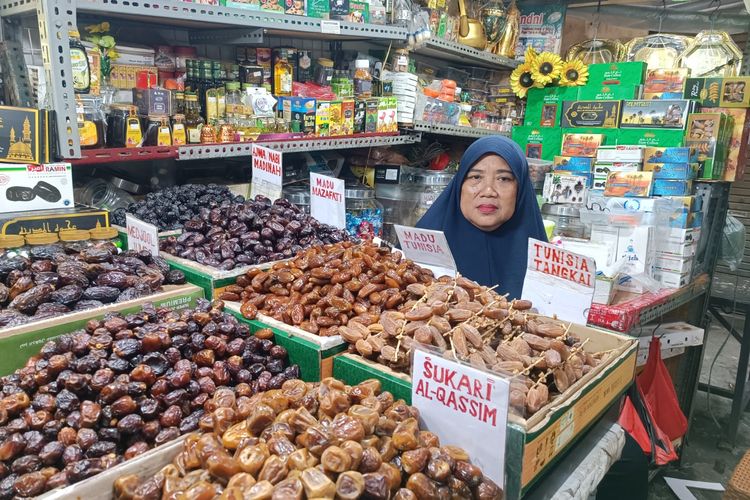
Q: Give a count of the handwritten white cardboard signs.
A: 6